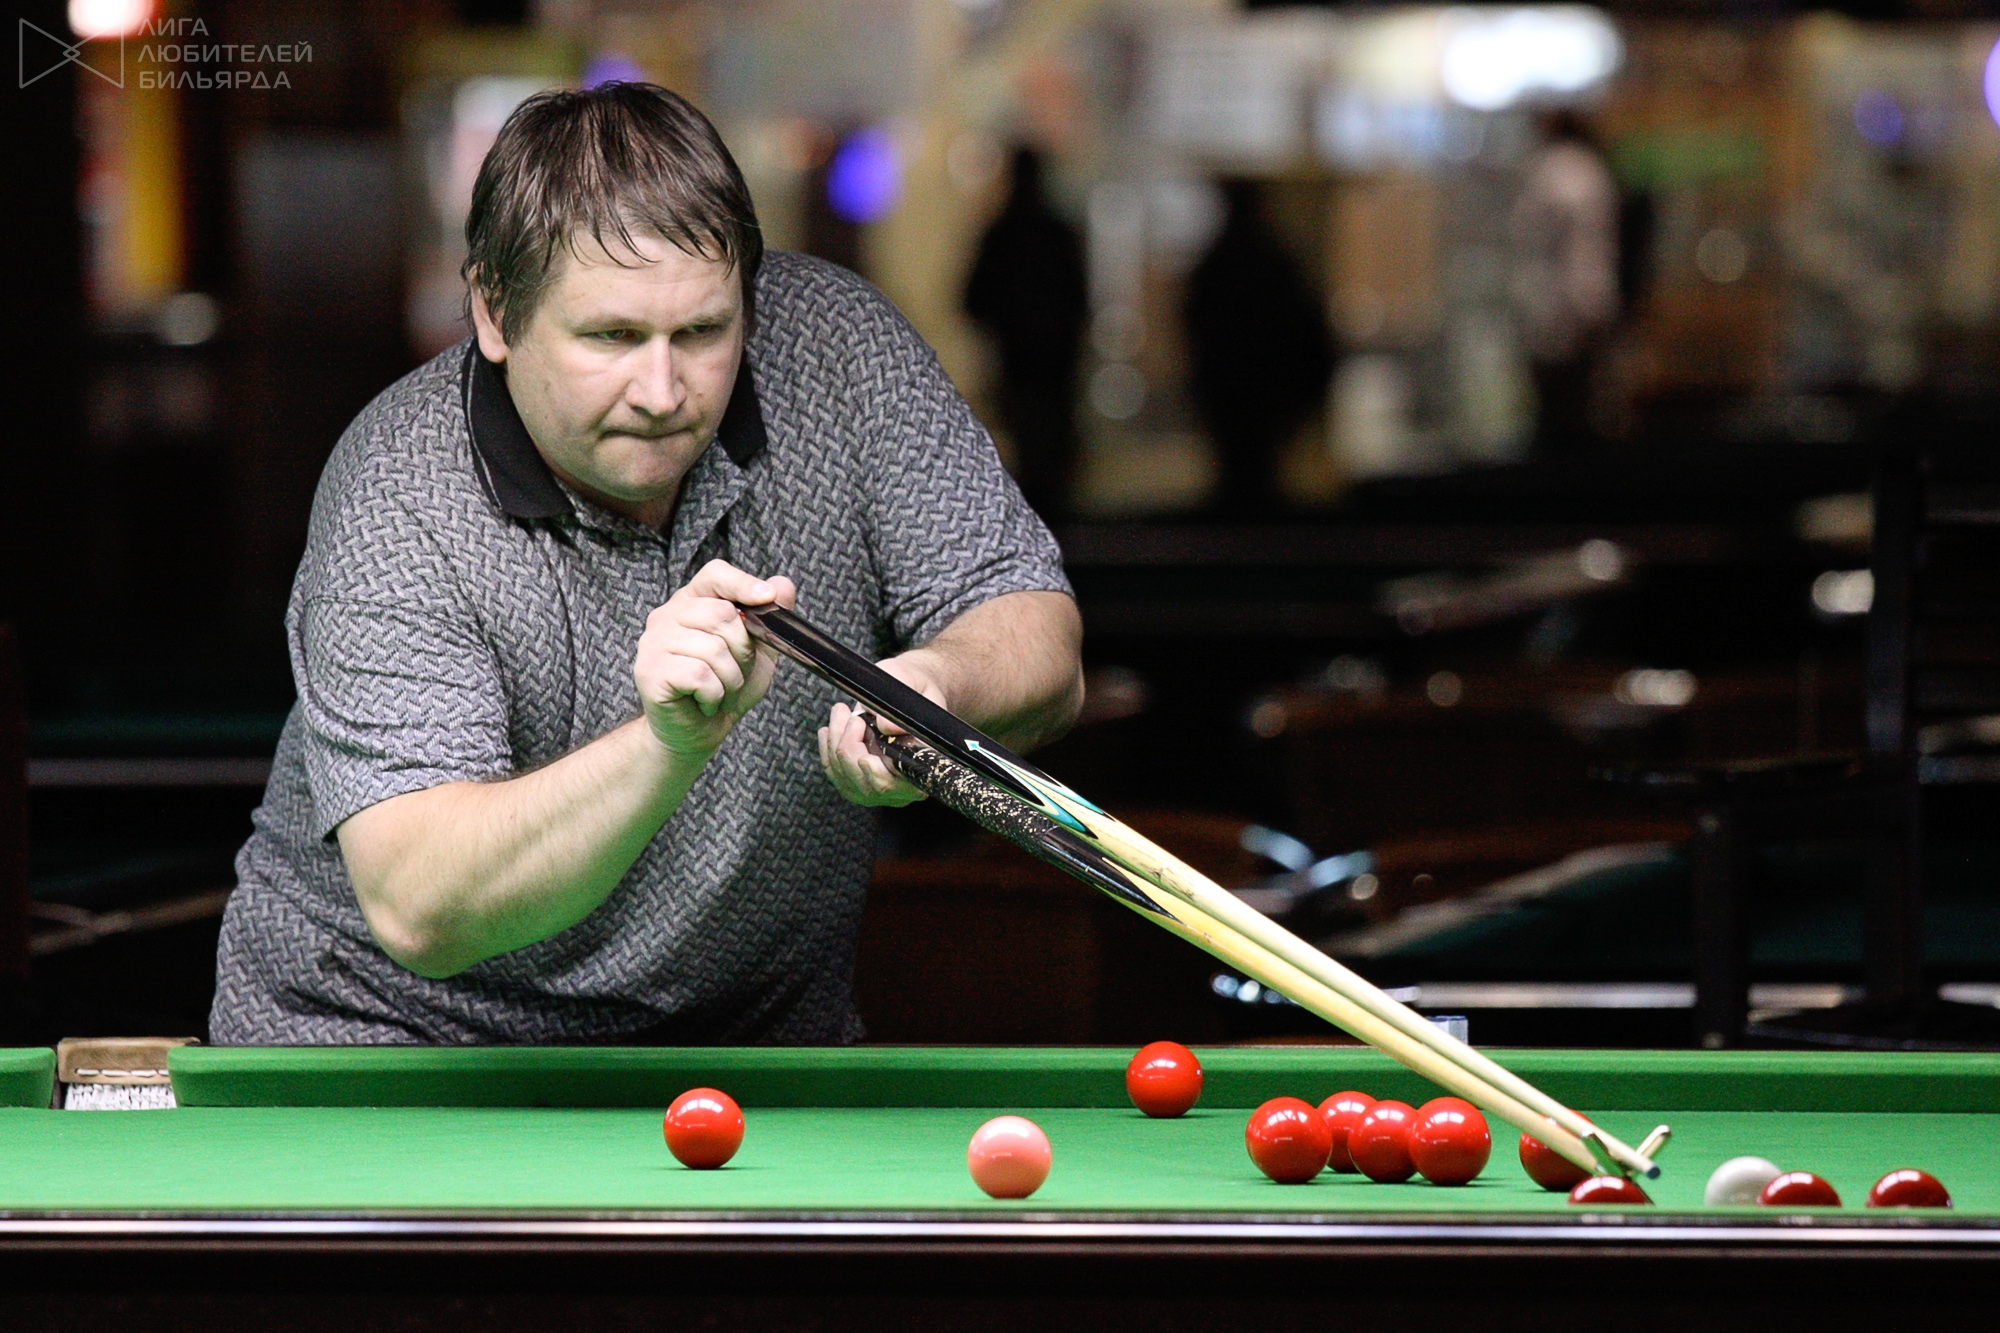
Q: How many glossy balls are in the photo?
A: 12